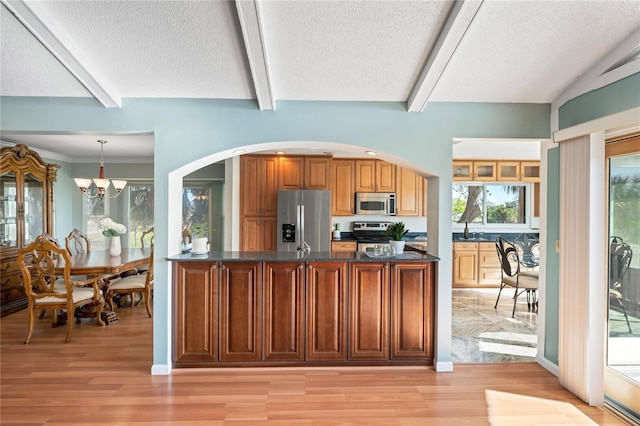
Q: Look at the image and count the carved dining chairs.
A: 5